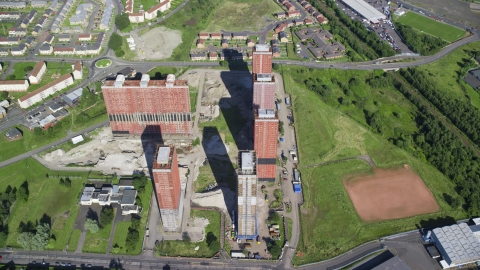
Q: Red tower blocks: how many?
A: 5